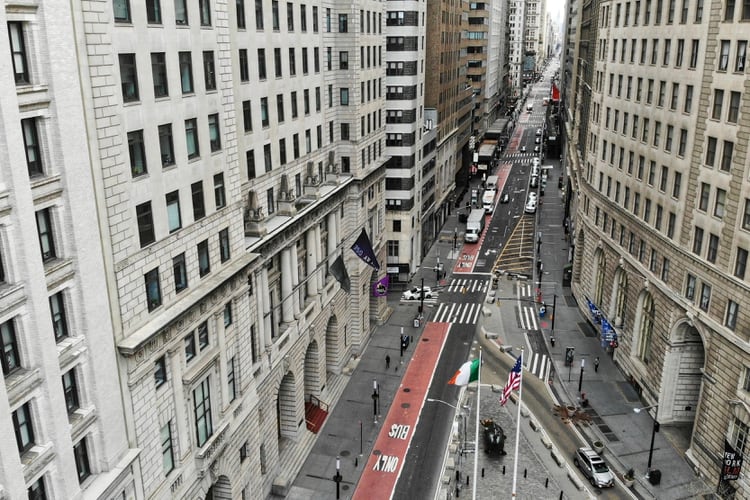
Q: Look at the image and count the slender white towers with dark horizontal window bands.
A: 1